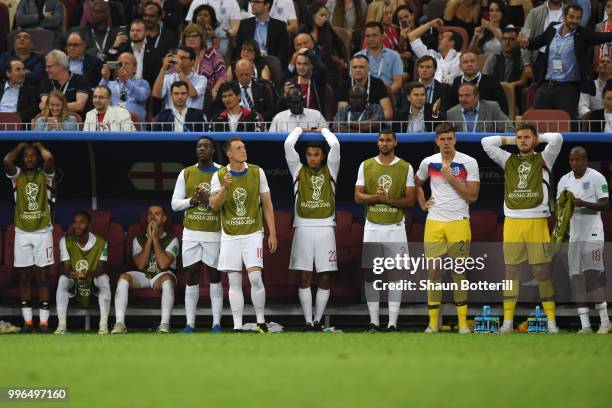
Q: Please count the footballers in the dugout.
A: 10